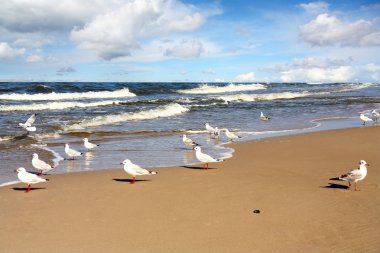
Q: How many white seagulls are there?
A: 15